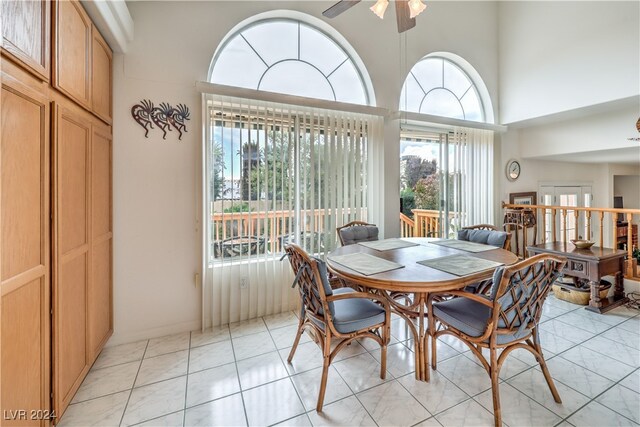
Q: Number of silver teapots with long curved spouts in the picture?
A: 0